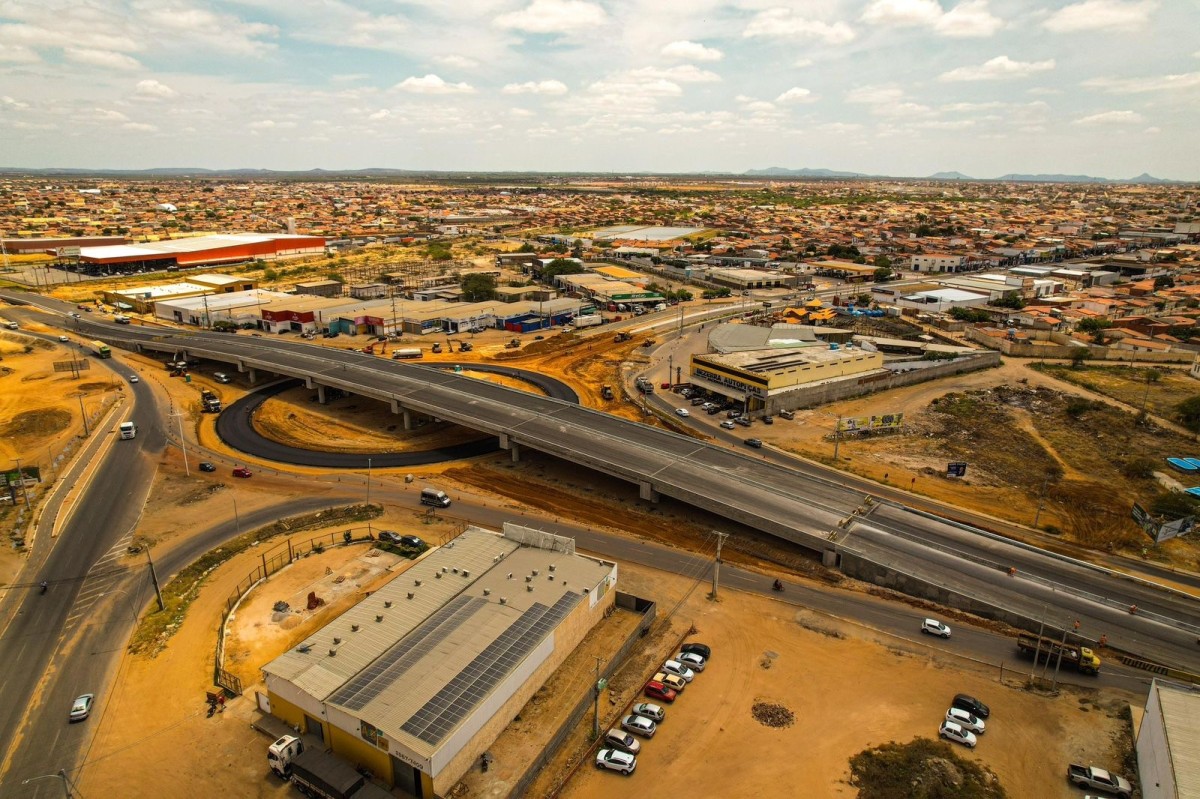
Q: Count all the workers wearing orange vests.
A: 4